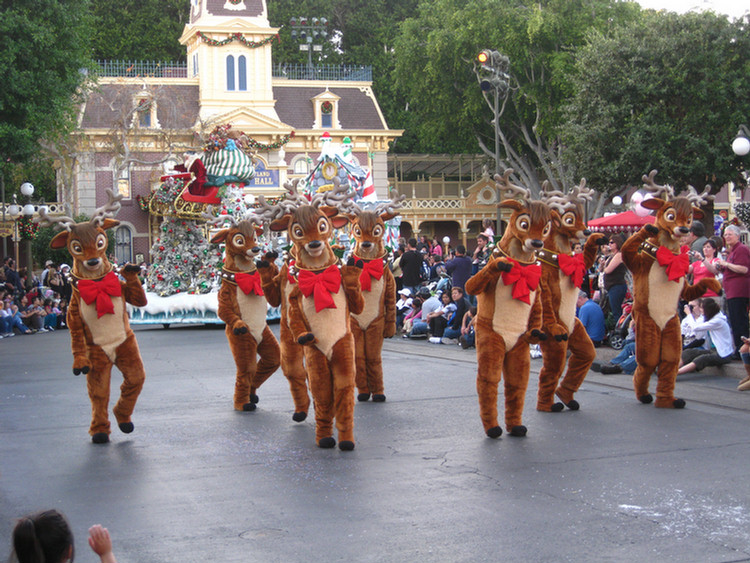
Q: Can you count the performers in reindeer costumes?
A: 8